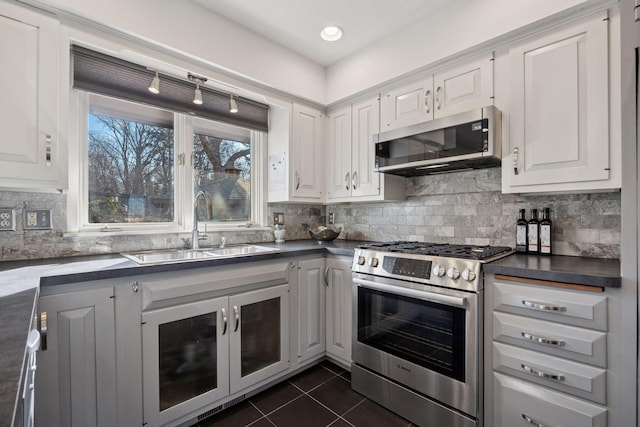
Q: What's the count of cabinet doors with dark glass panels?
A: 2